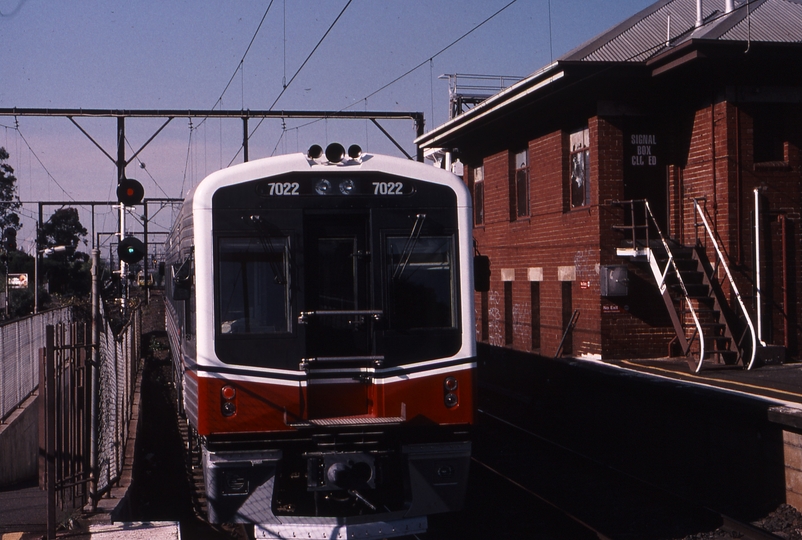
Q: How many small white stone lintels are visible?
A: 3